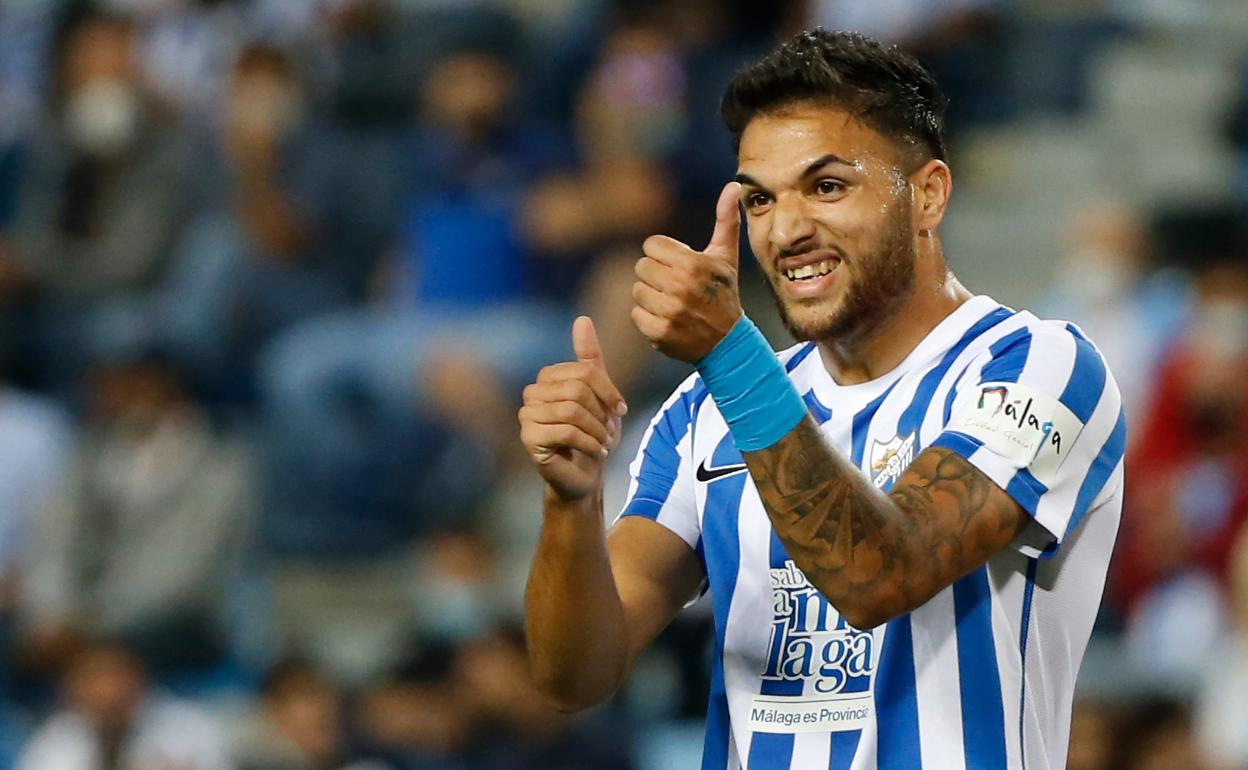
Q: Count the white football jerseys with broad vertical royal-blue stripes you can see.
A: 1